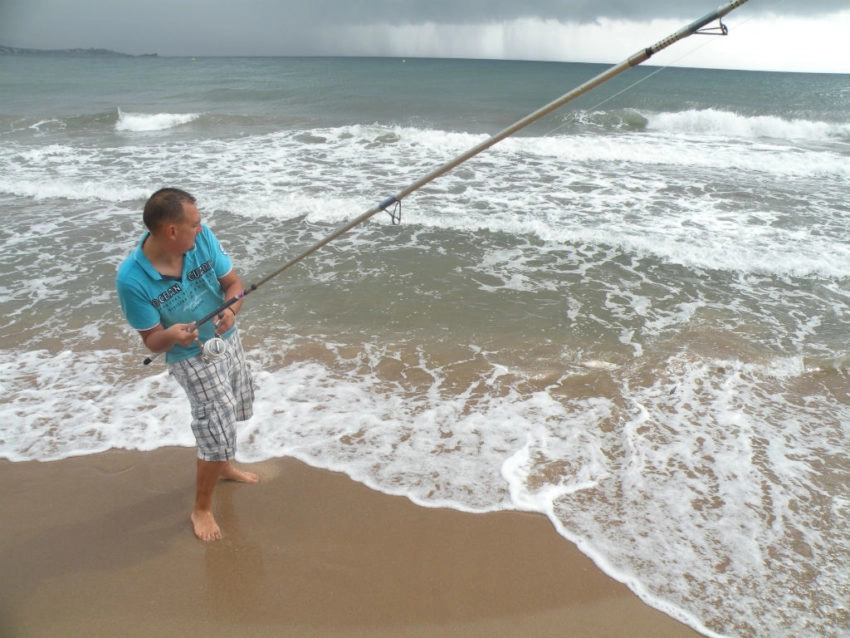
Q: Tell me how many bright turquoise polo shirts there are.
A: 1